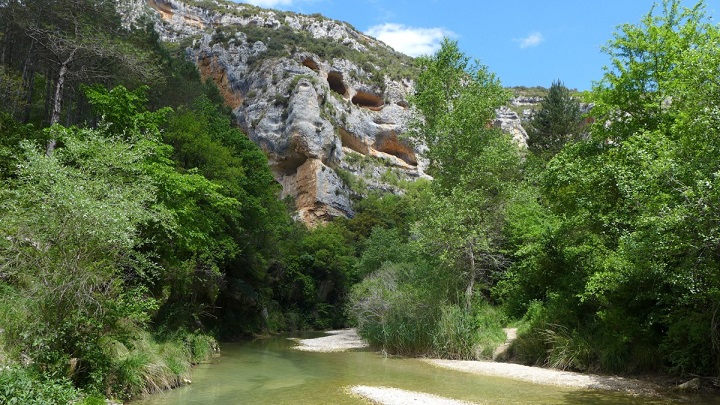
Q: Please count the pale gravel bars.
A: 3